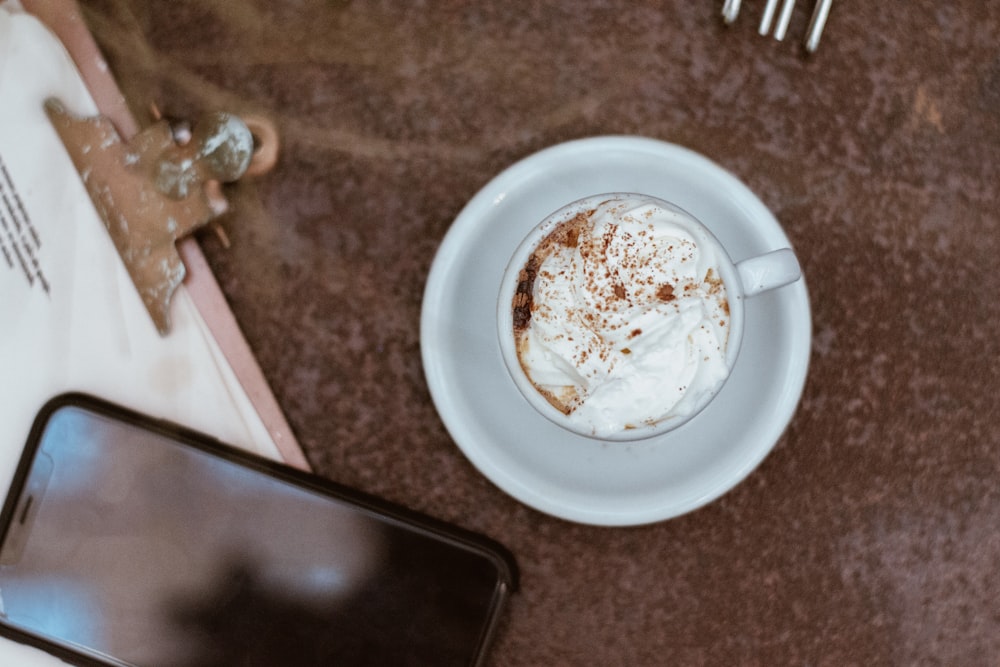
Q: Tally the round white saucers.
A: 1